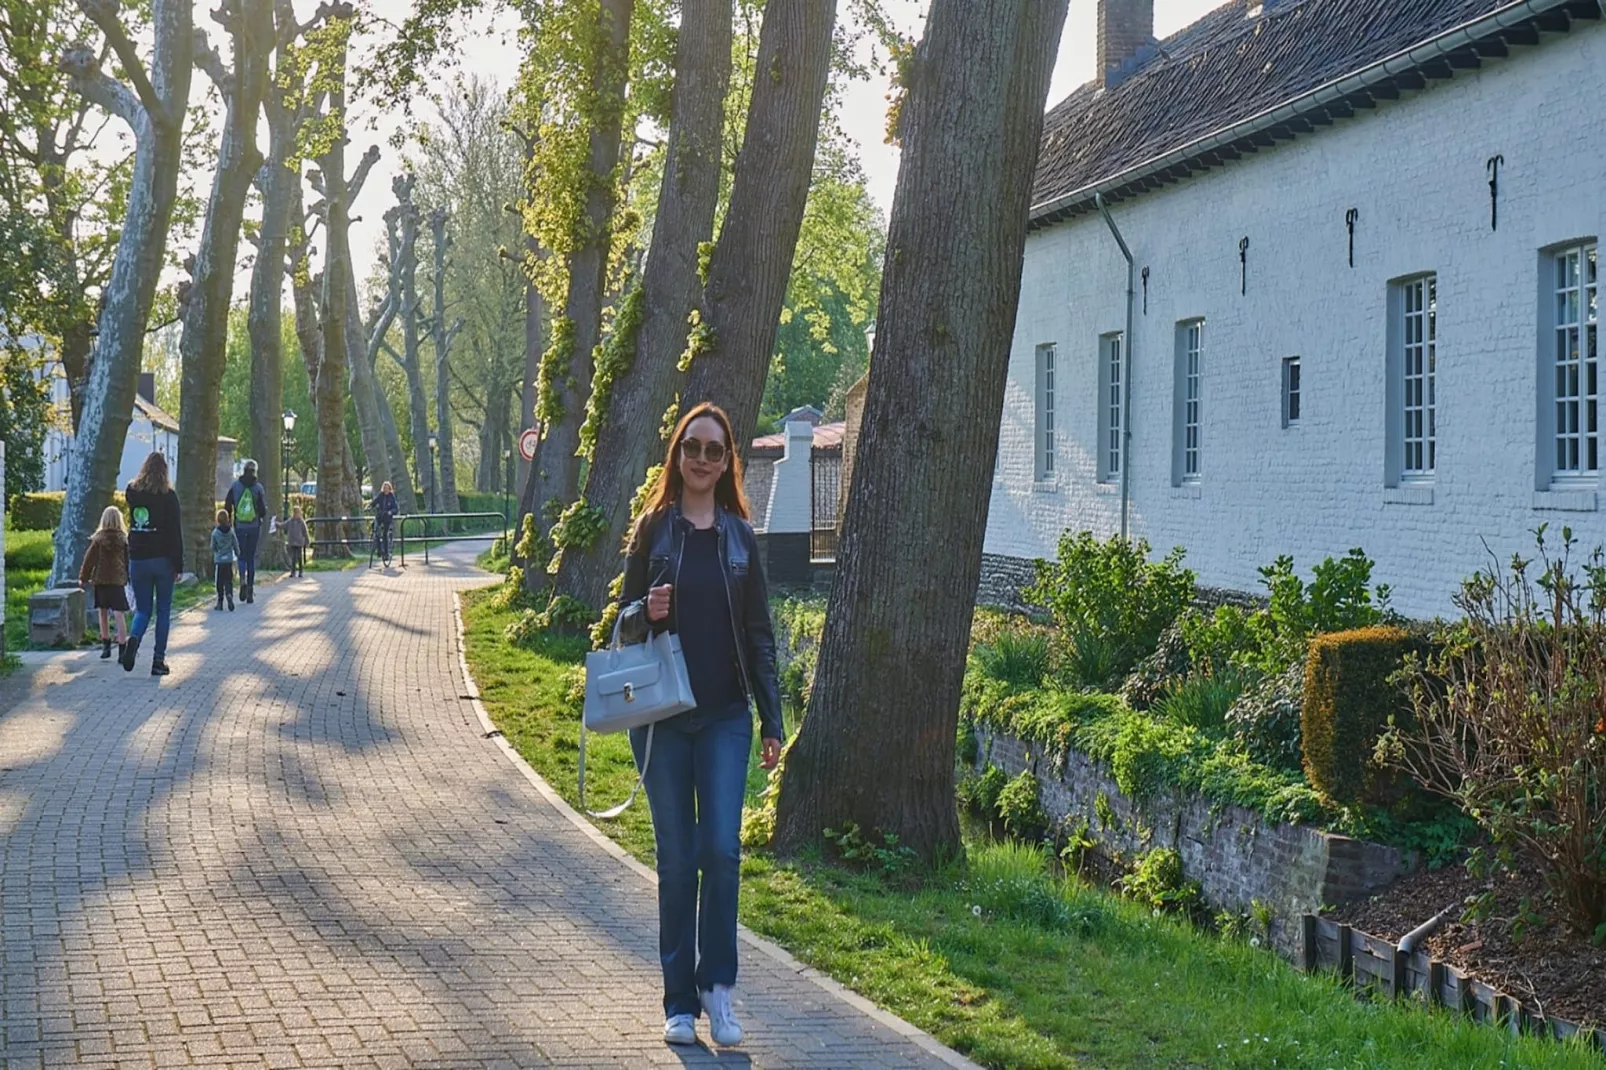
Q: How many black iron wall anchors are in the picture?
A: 4